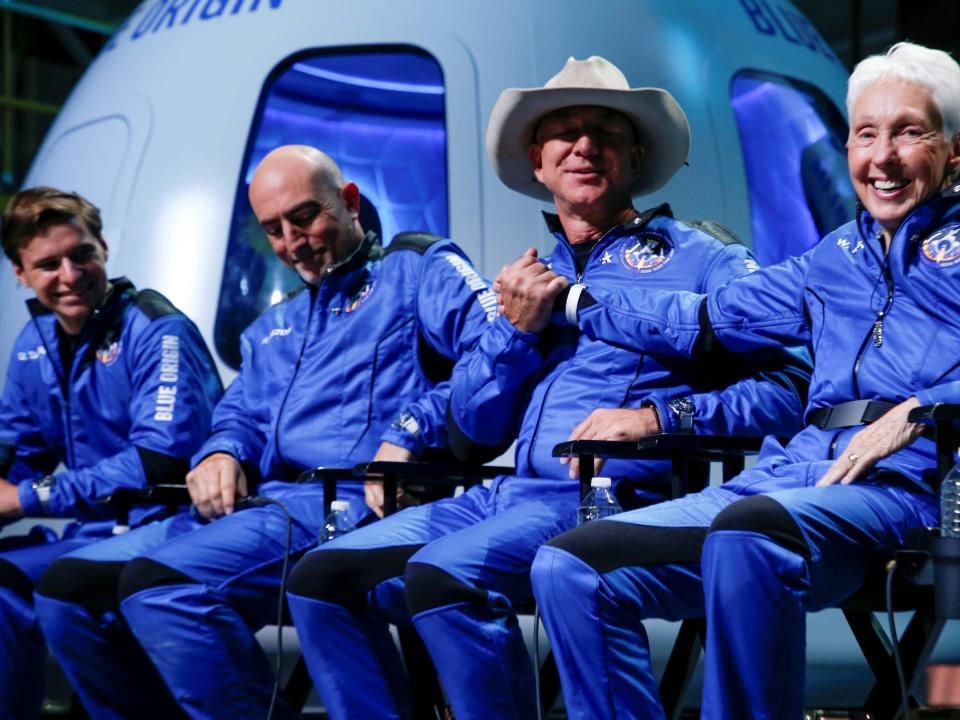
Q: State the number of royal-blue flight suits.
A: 4